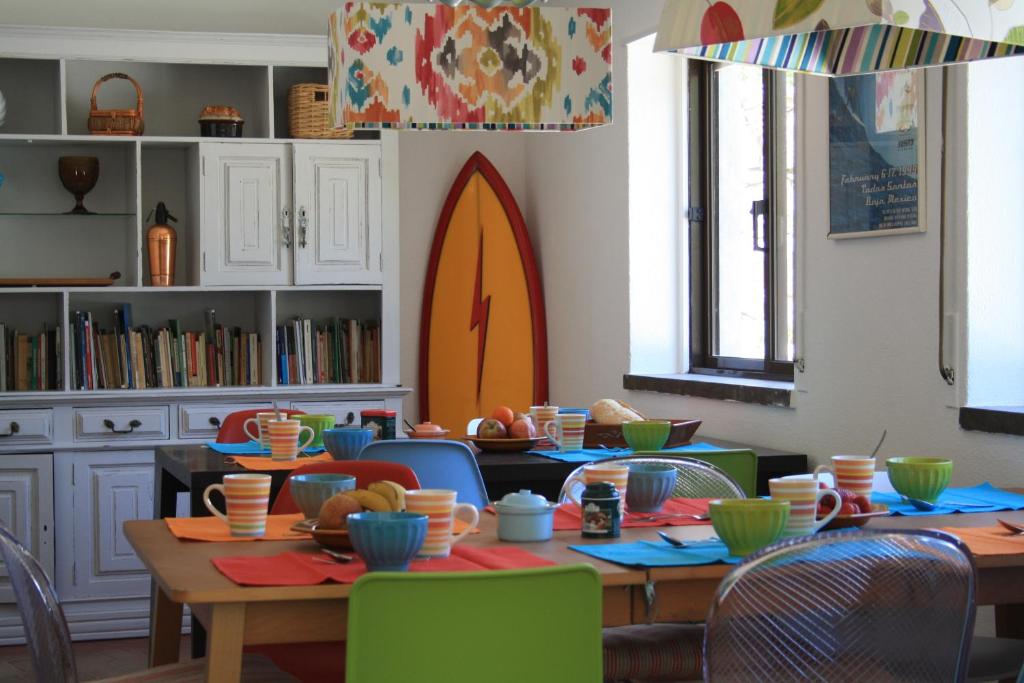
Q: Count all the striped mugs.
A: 9